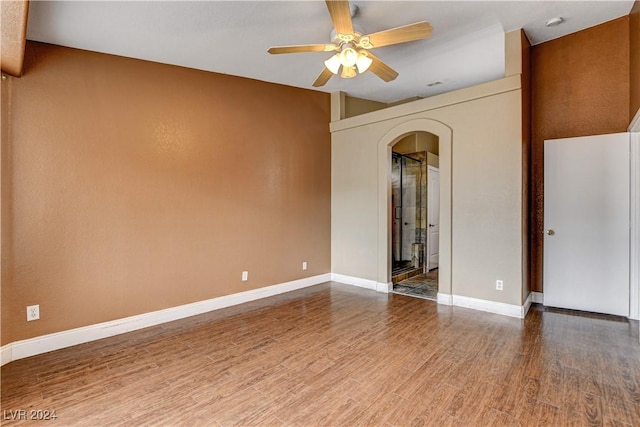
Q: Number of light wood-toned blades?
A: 5